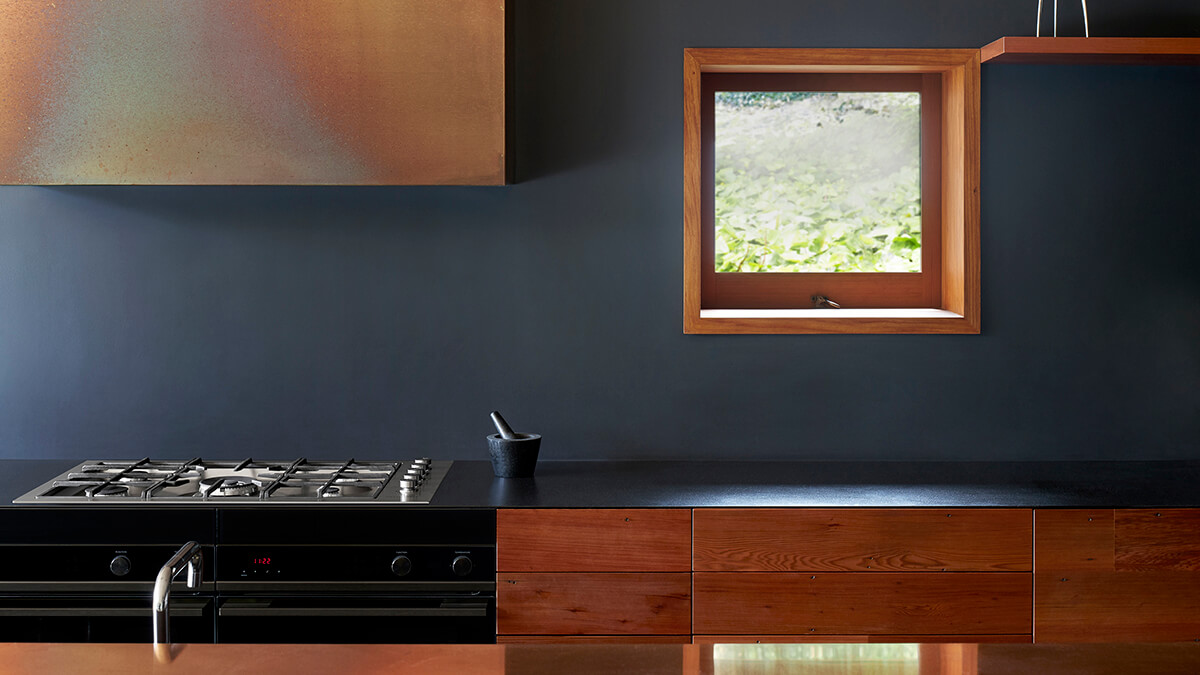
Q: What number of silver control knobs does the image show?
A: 5